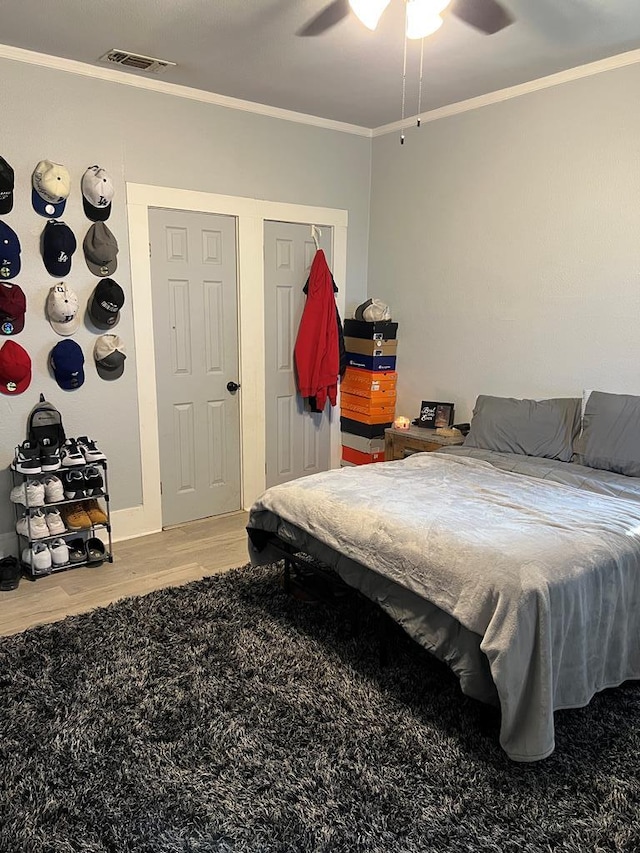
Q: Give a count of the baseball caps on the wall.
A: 12